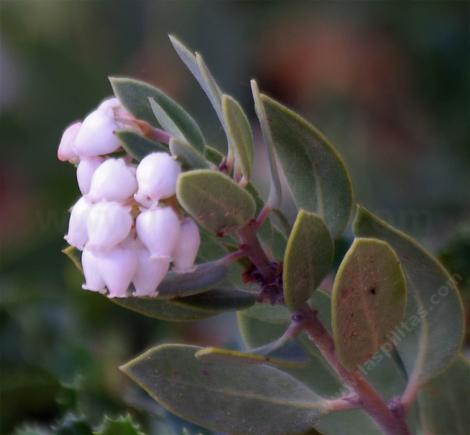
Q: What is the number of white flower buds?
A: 13